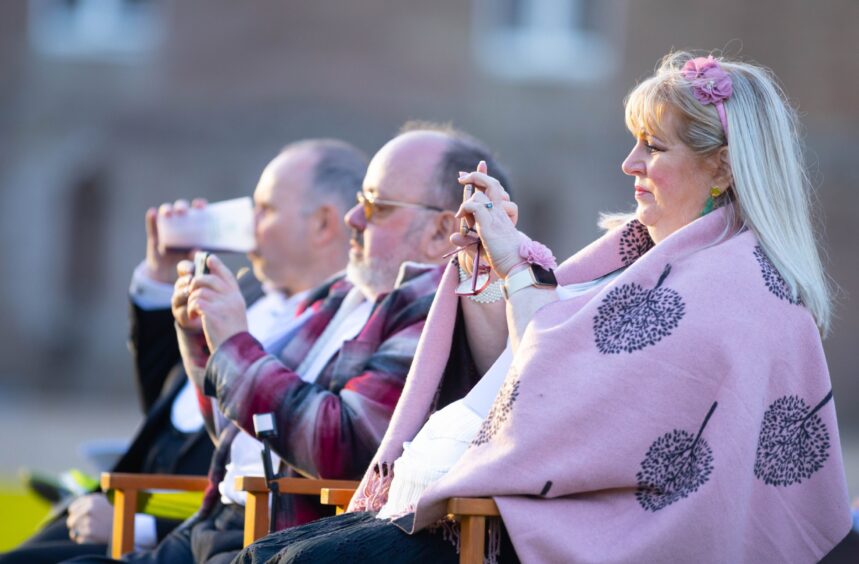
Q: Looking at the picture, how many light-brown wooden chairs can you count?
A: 3